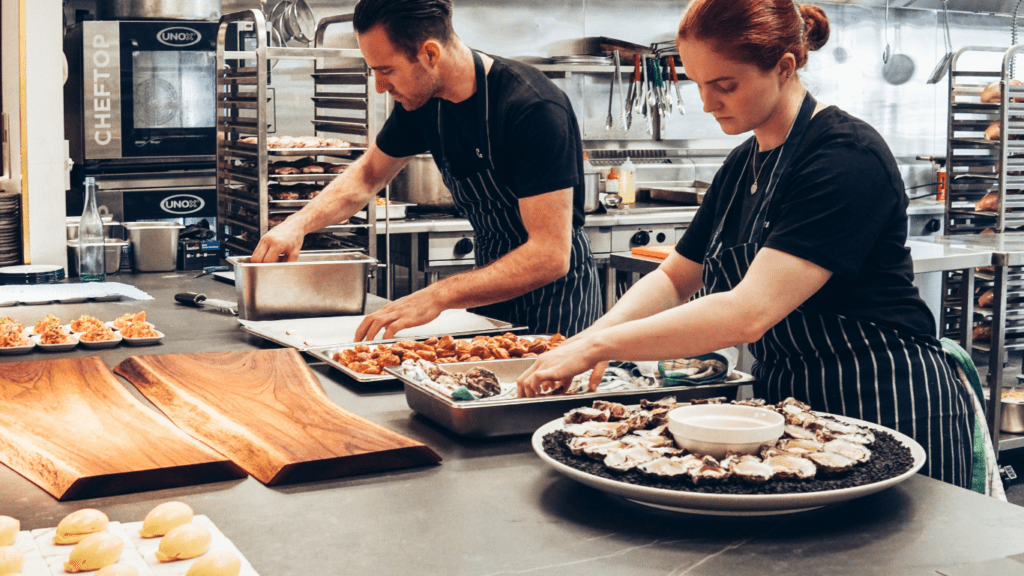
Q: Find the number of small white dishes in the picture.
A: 8